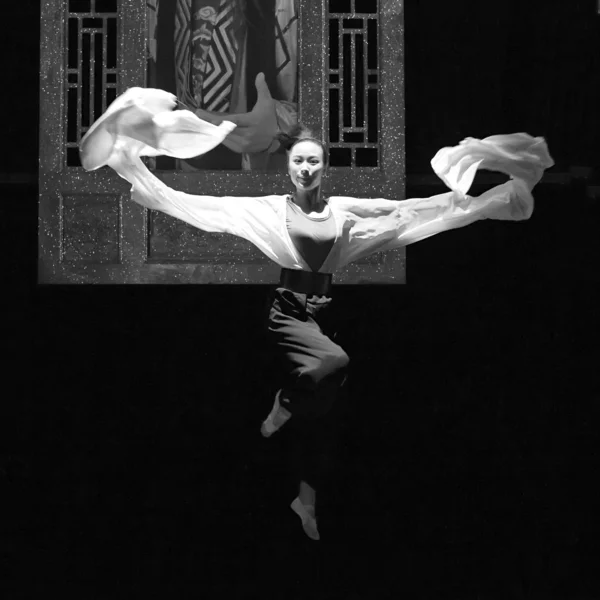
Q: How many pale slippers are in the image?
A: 2